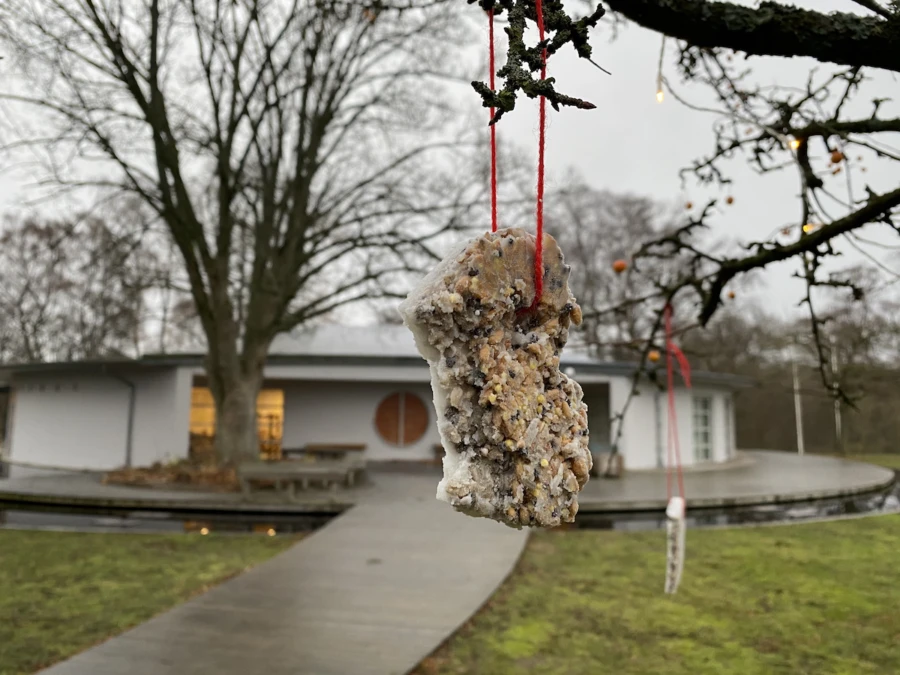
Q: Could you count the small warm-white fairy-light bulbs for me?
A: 3